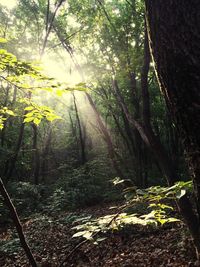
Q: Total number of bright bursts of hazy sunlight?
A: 1